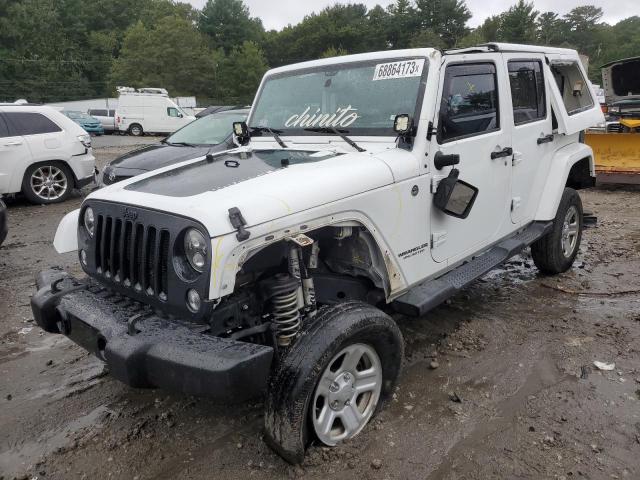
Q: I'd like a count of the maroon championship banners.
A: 0